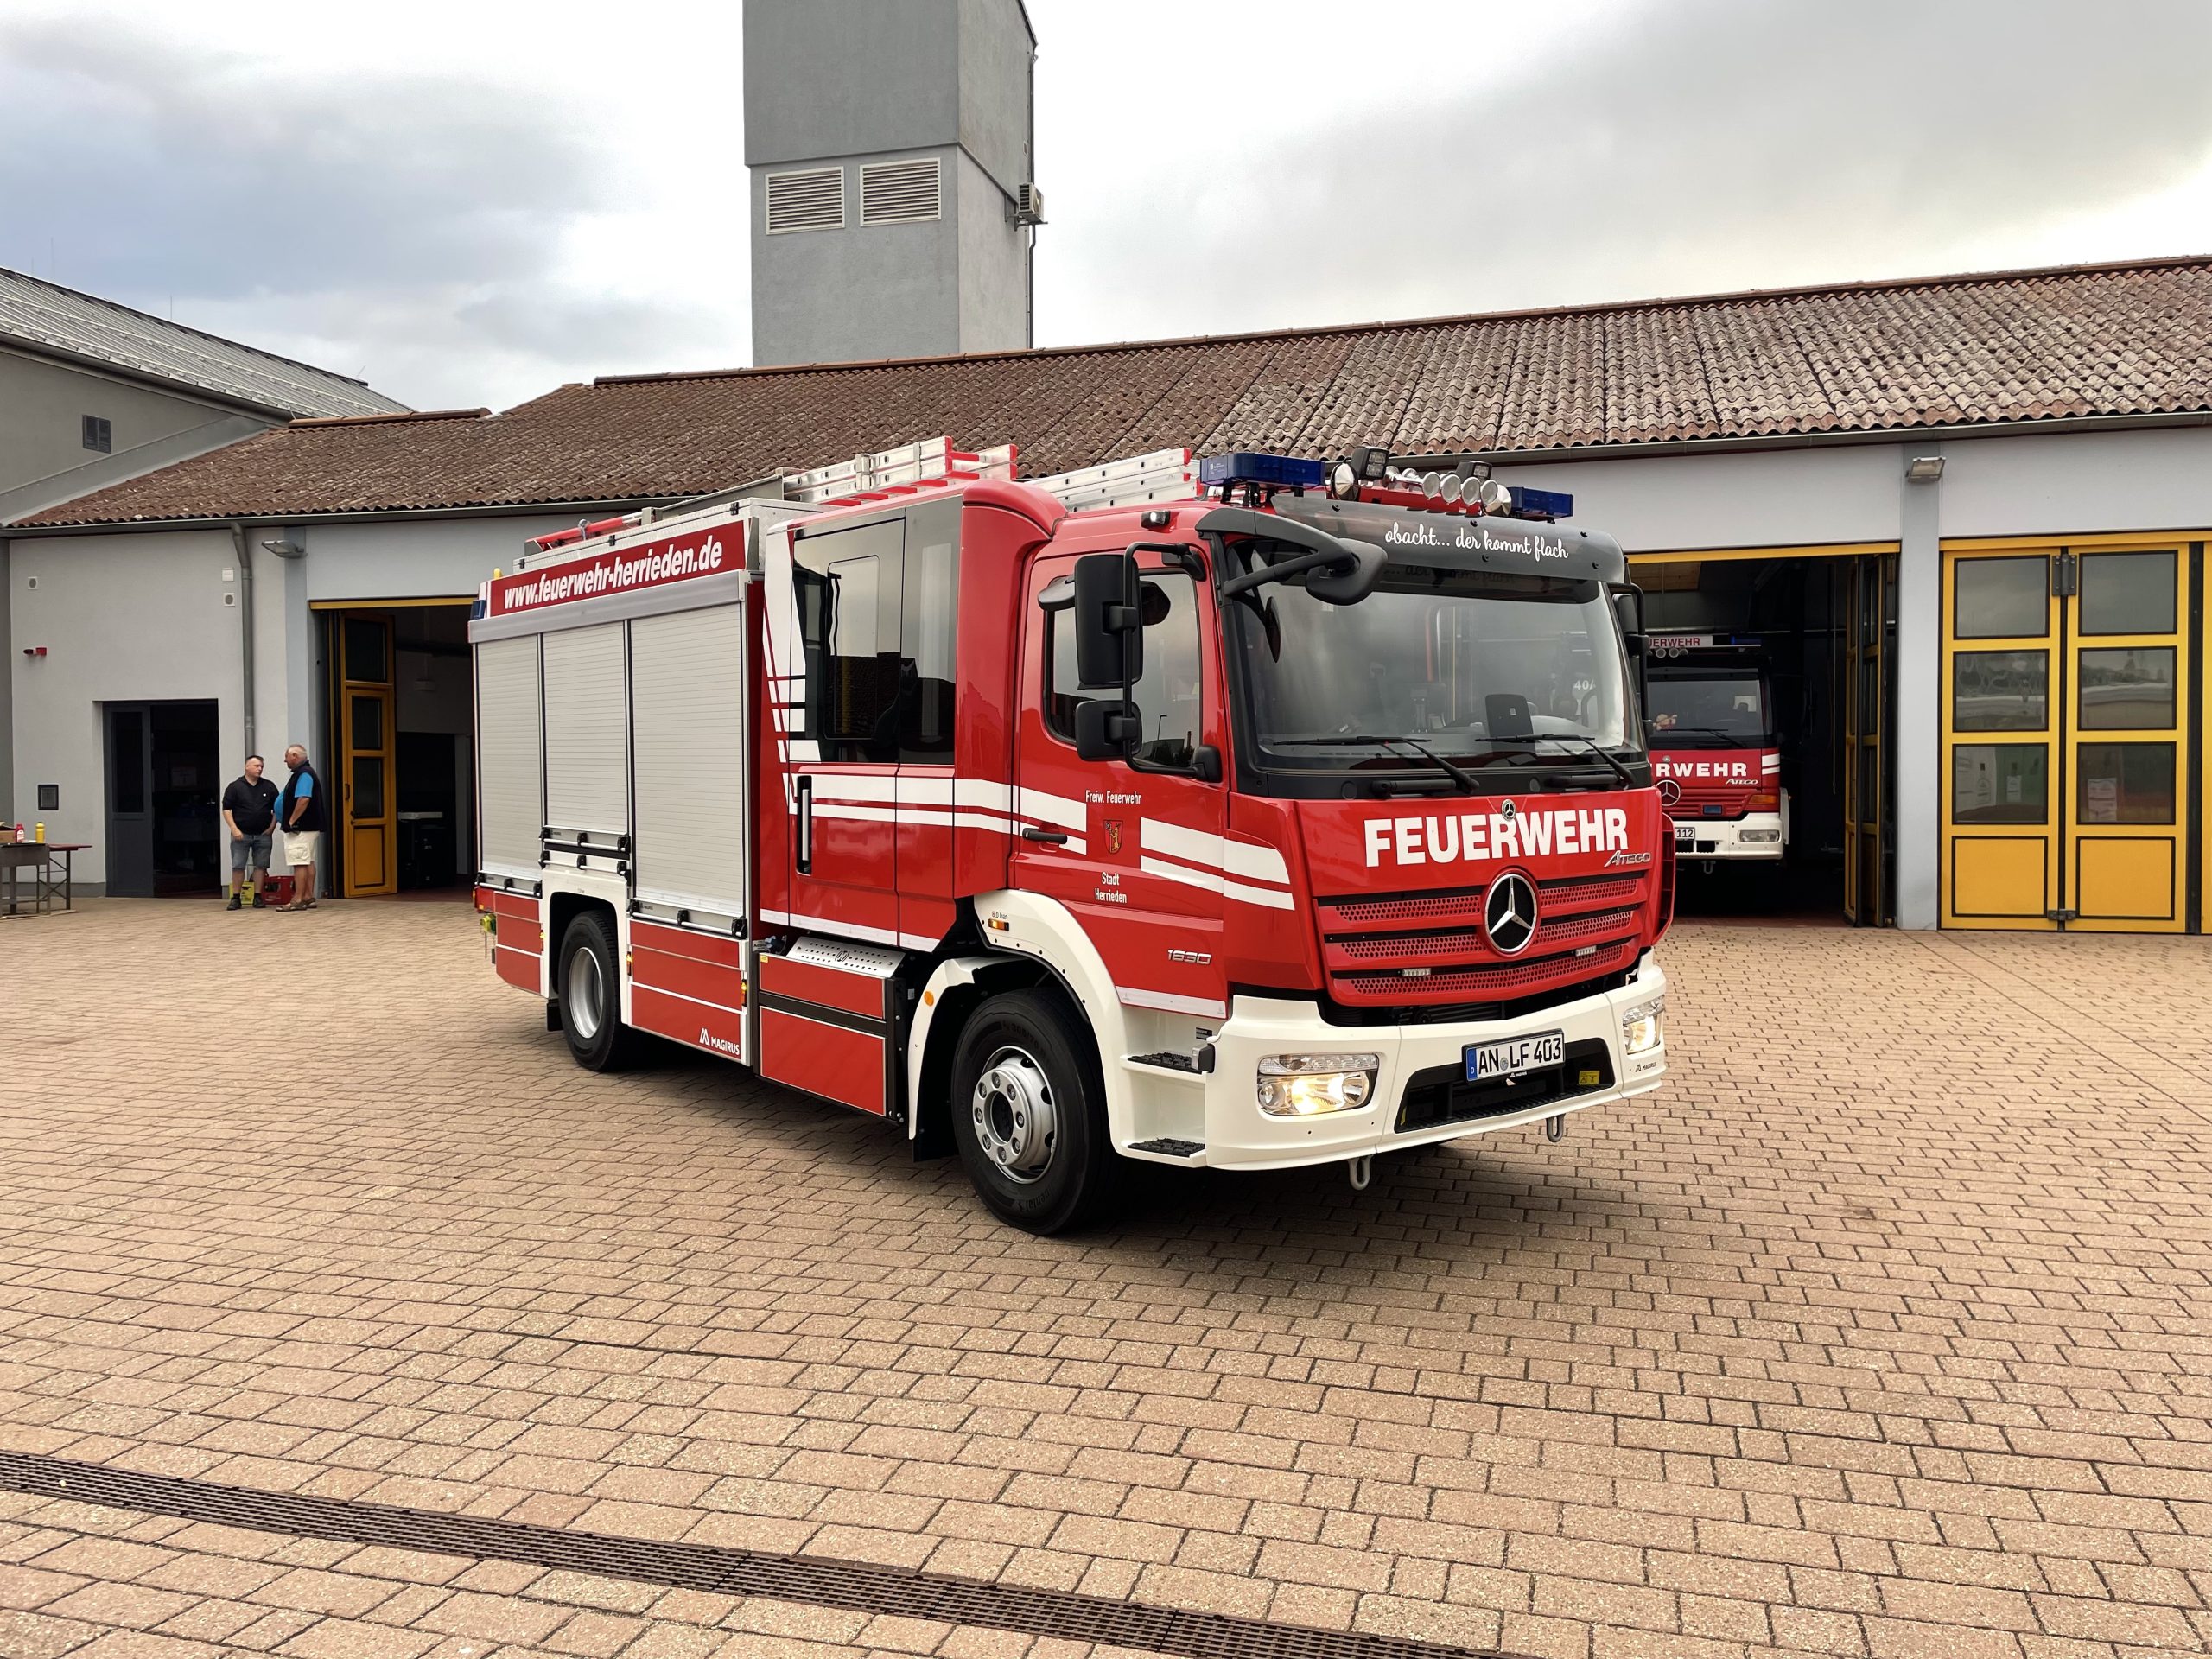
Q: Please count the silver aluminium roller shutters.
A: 3